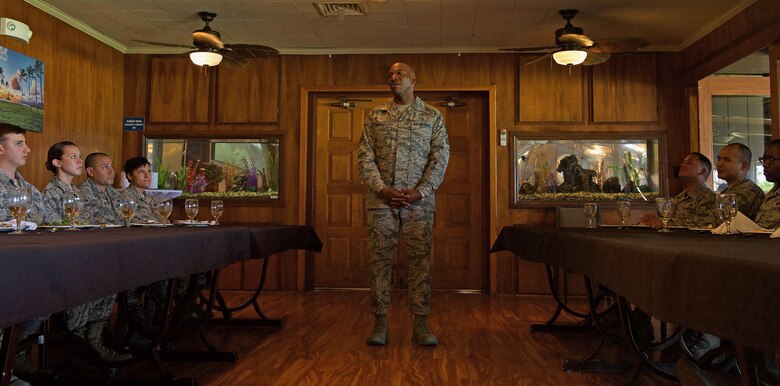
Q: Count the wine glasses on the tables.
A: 10